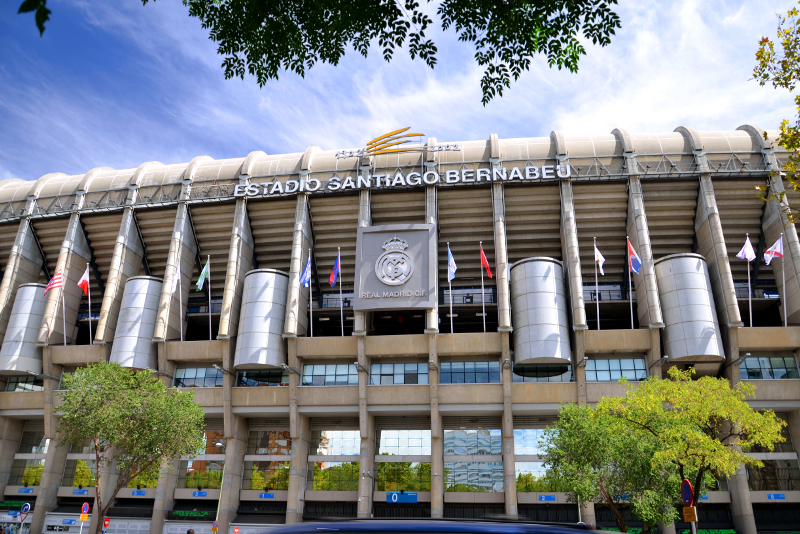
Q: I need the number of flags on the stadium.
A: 12